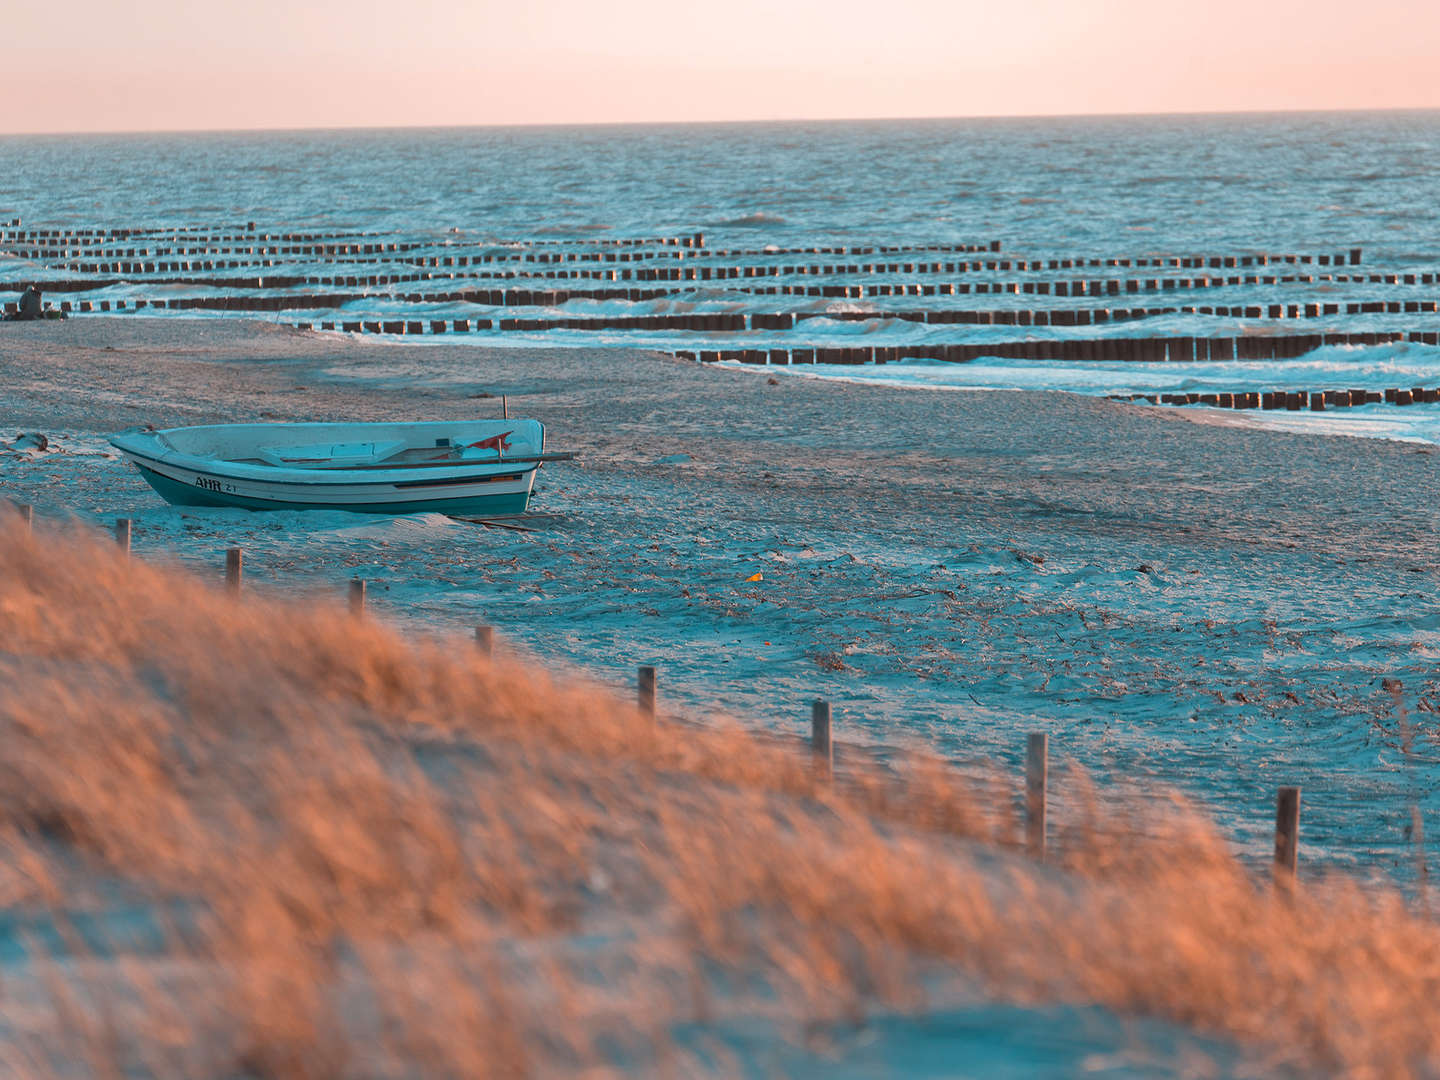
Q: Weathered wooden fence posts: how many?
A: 9